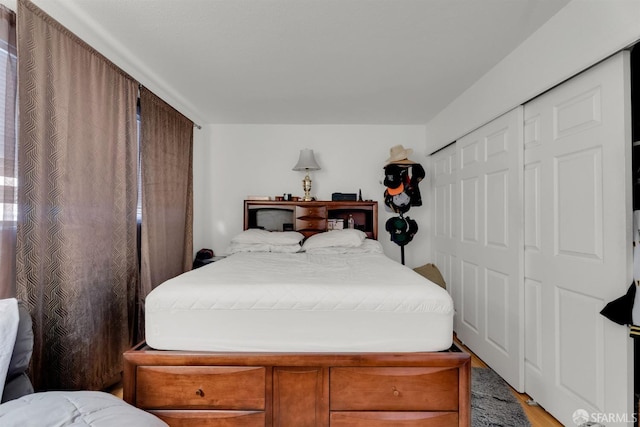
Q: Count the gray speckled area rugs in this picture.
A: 1